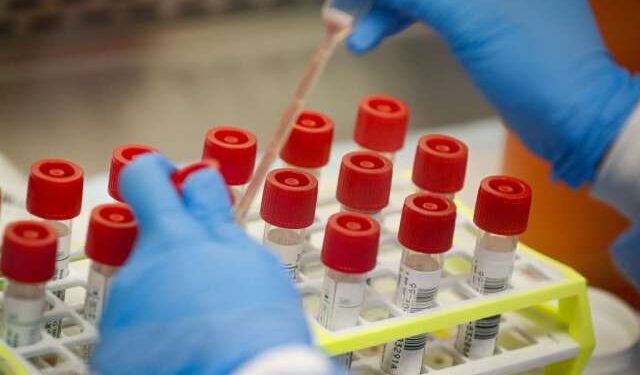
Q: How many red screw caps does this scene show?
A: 14